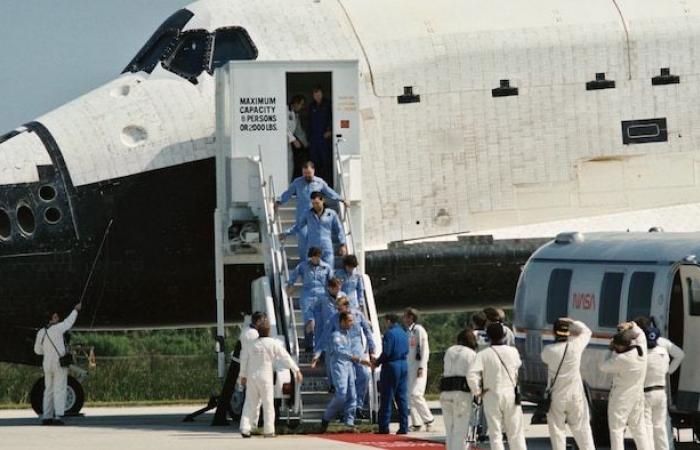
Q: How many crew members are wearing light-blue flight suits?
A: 7